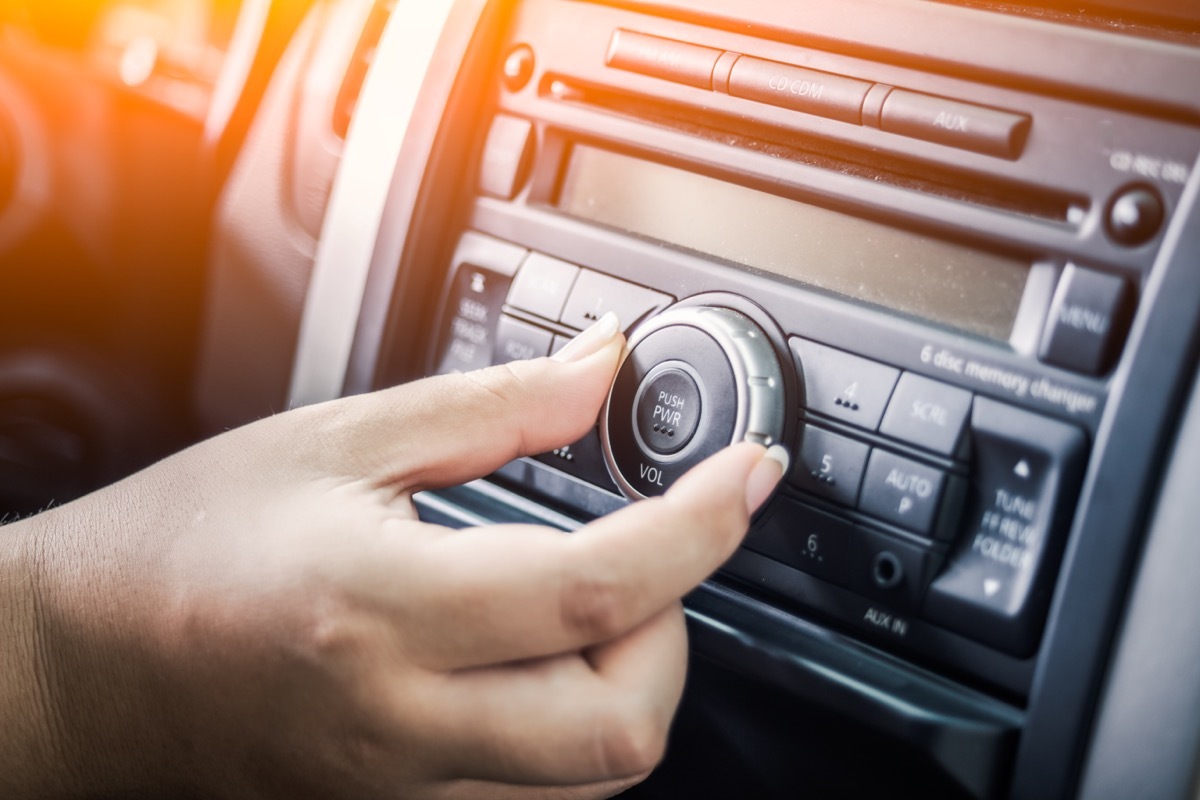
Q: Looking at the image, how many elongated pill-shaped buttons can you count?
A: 3